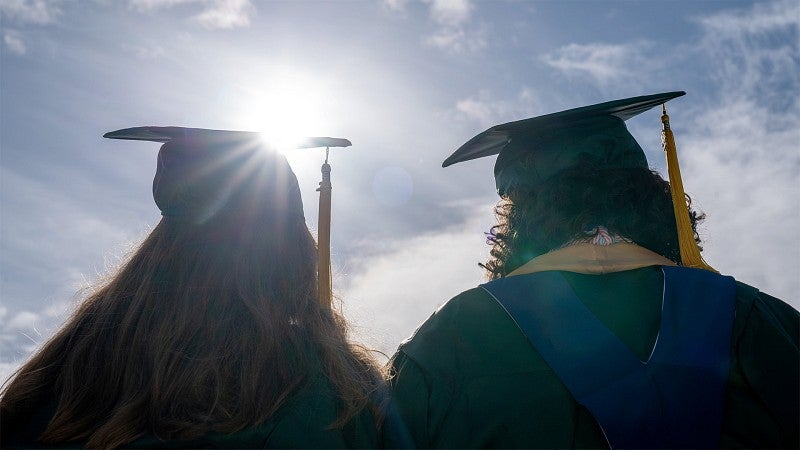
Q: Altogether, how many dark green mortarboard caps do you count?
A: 2